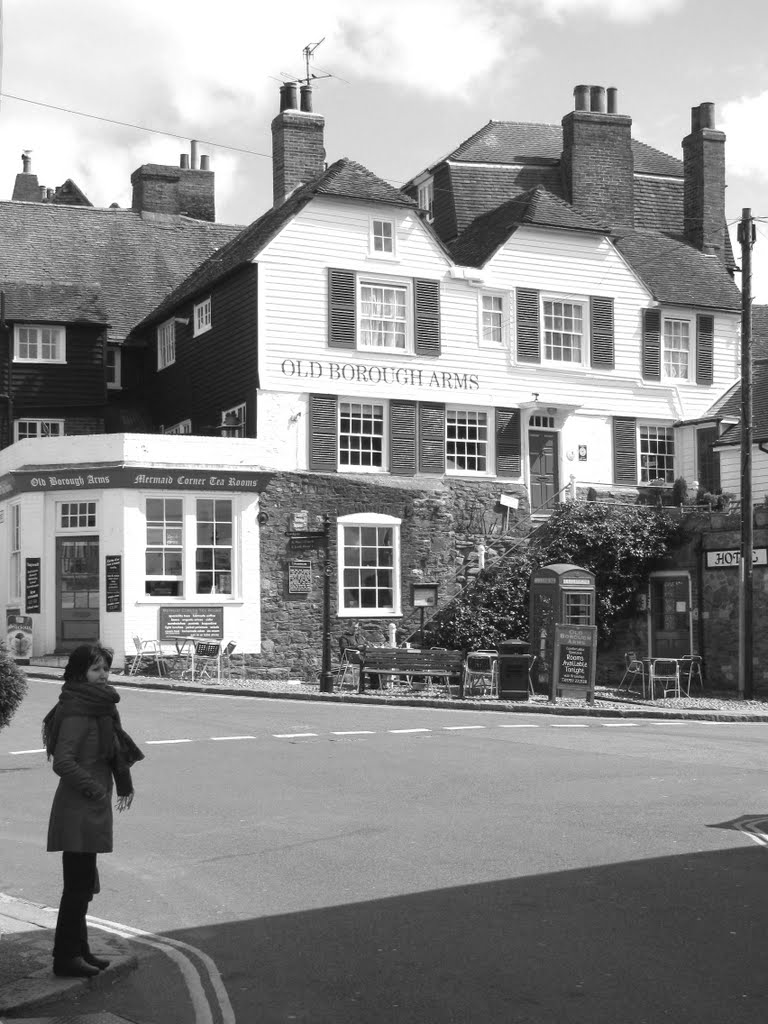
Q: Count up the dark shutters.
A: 11